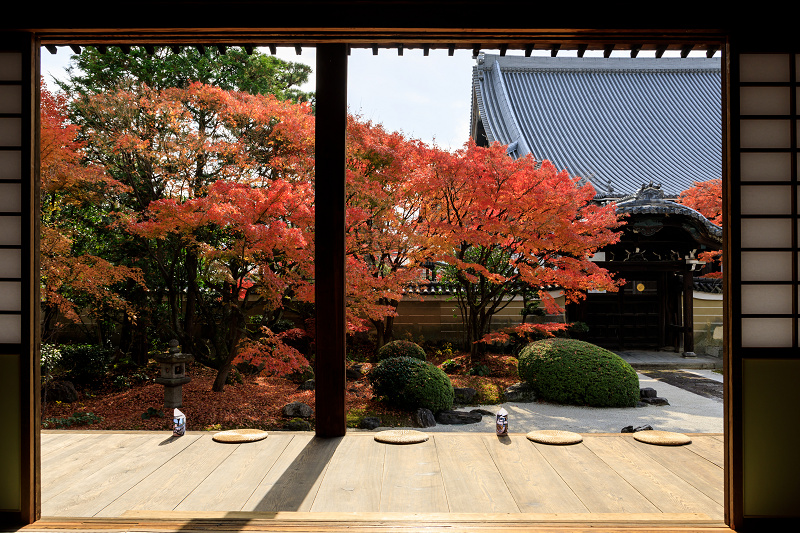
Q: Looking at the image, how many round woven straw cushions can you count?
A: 4